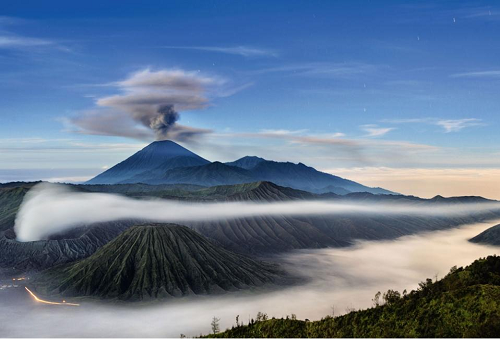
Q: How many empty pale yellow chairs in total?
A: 0